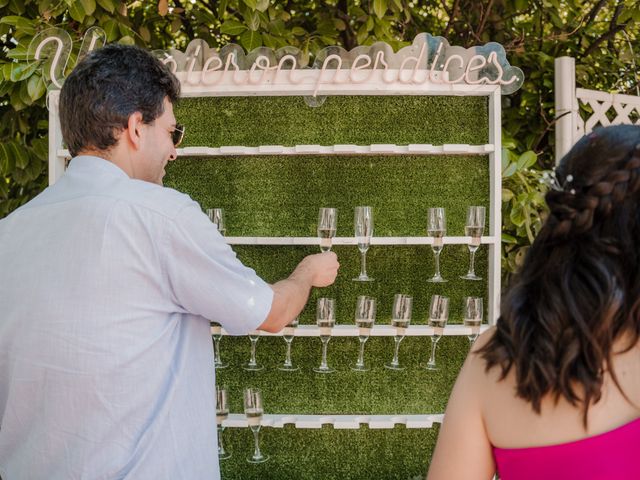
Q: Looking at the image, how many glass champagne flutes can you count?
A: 15